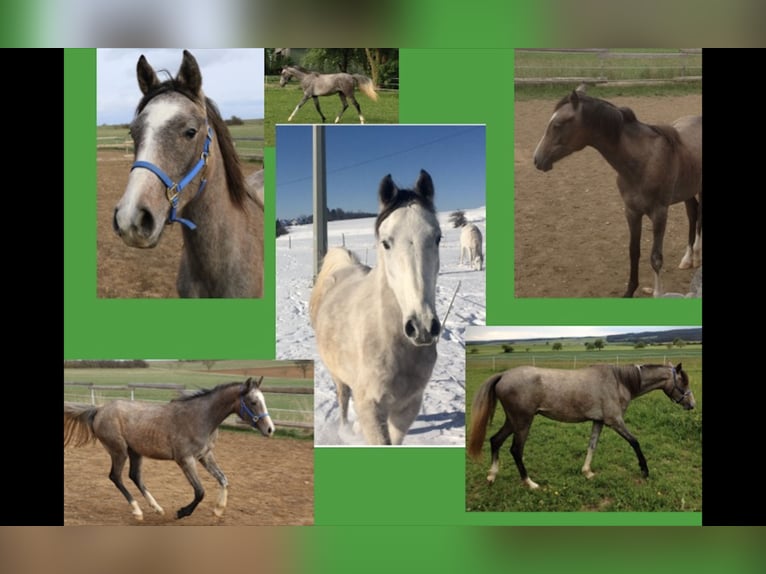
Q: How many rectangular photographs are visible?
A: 6